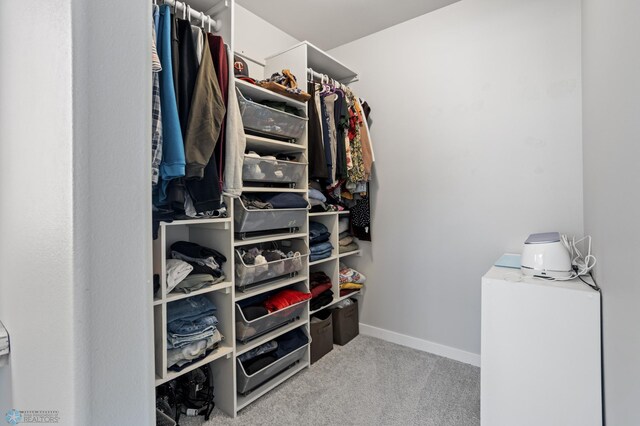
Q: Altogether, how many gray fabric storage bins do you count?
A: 2